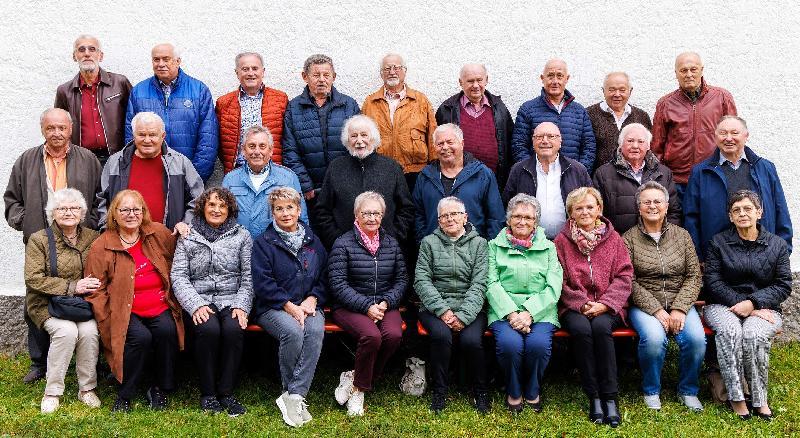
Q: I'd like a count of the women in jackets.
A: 10